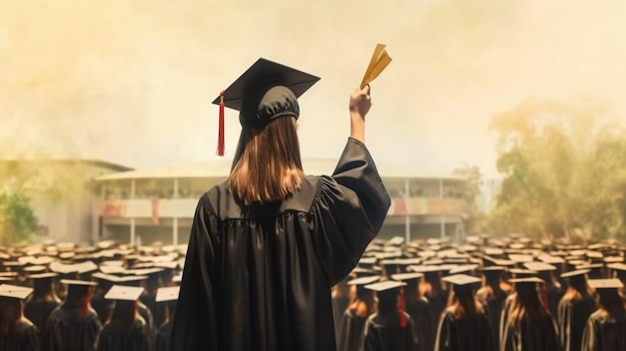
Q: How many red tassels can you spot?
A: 5